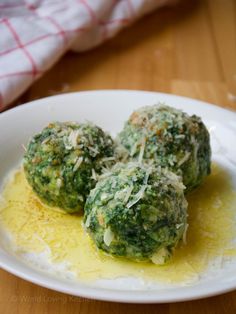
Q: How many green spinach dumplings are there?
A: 3